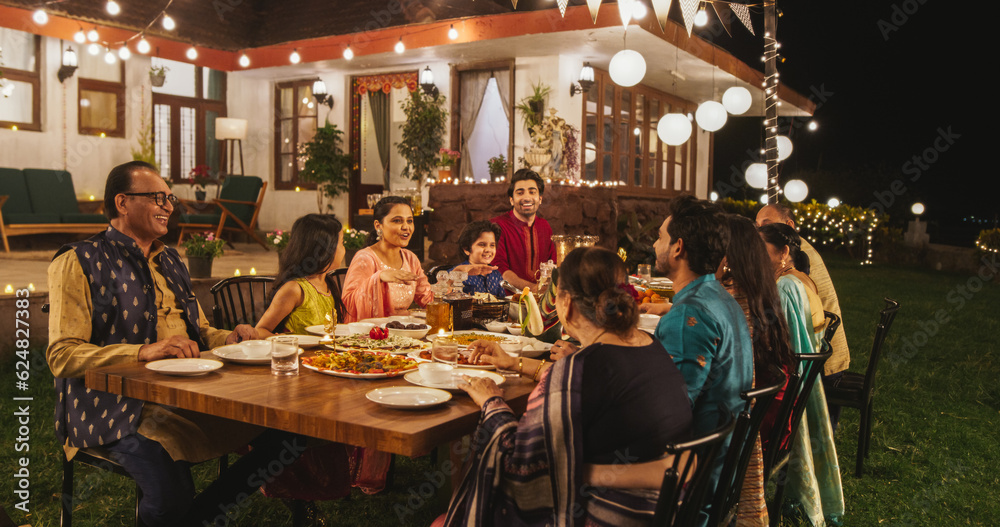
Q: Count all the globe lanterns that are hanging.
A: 7